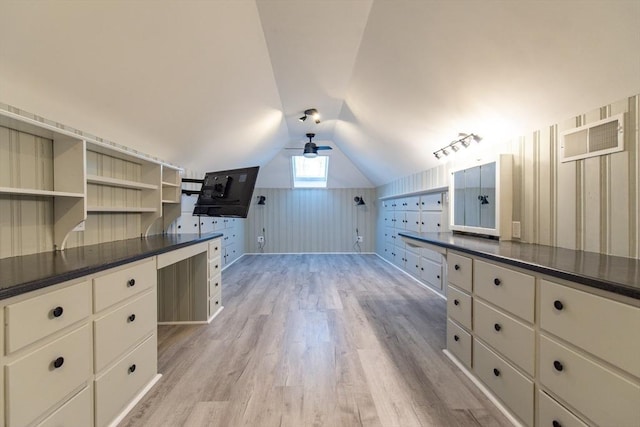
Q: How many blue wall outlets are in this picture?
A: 0